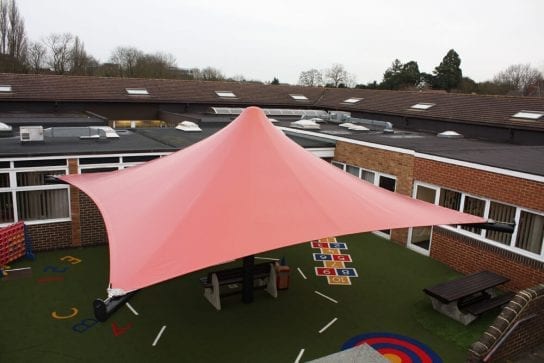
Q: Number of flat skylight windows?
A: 7